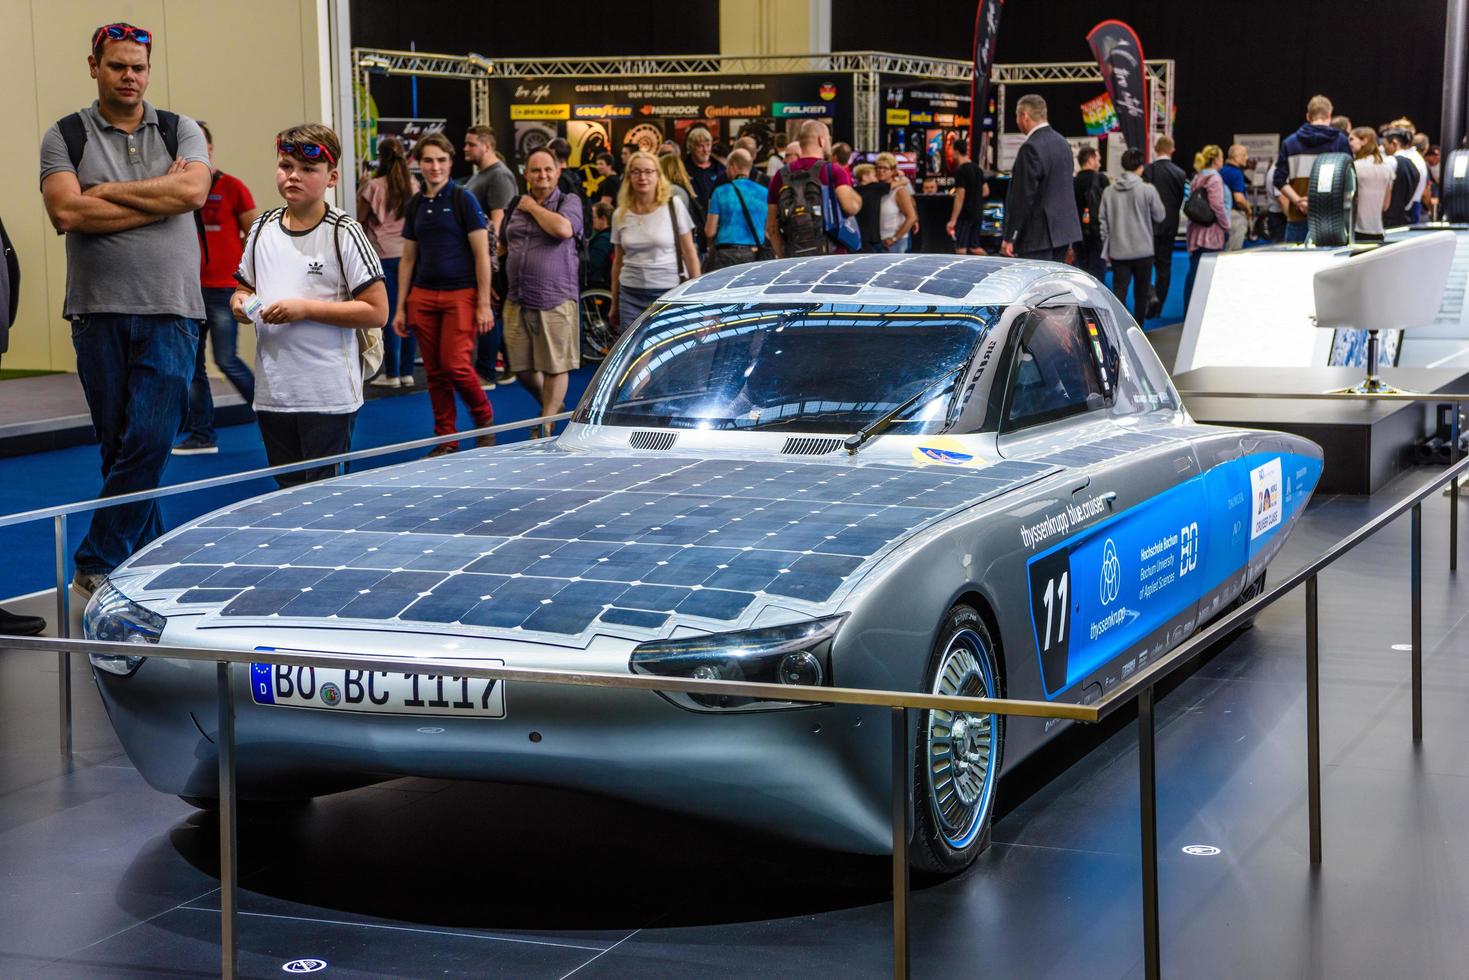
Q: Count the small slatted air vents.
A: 2